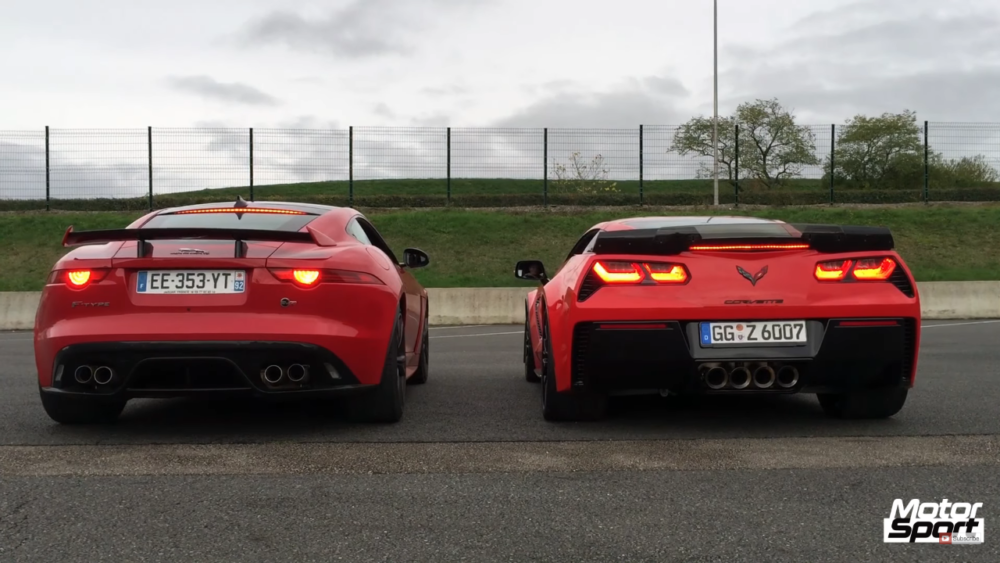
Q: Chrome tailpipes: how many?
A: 8